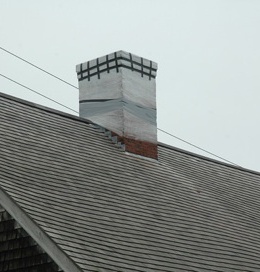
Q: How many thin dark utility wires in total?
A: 2